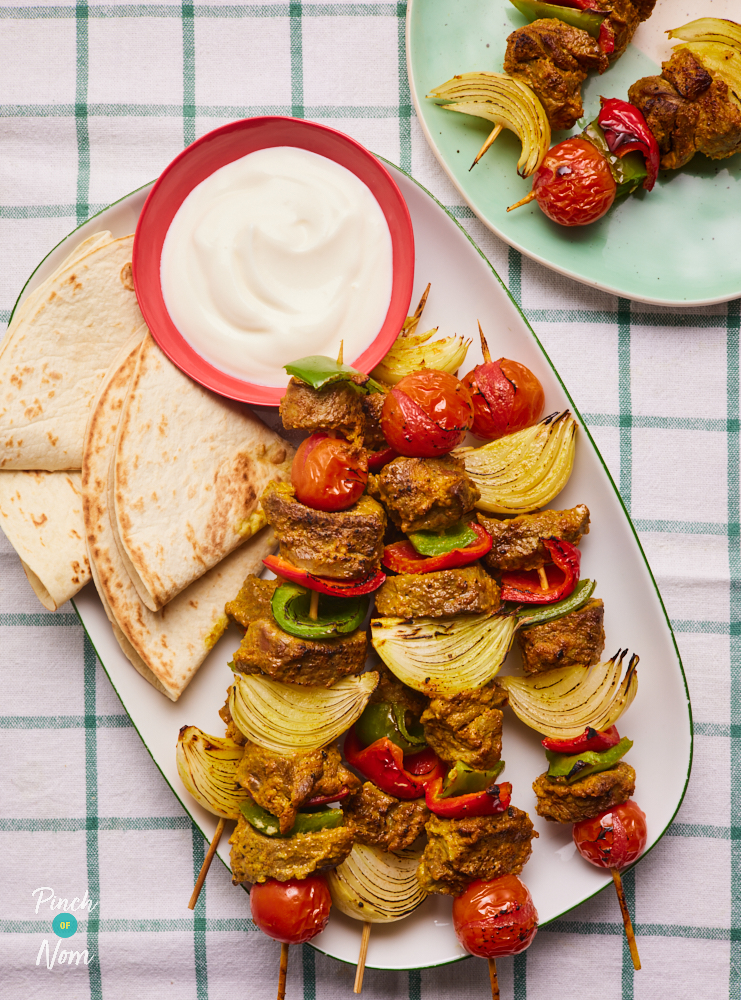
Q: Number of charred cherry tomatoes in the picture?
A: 7